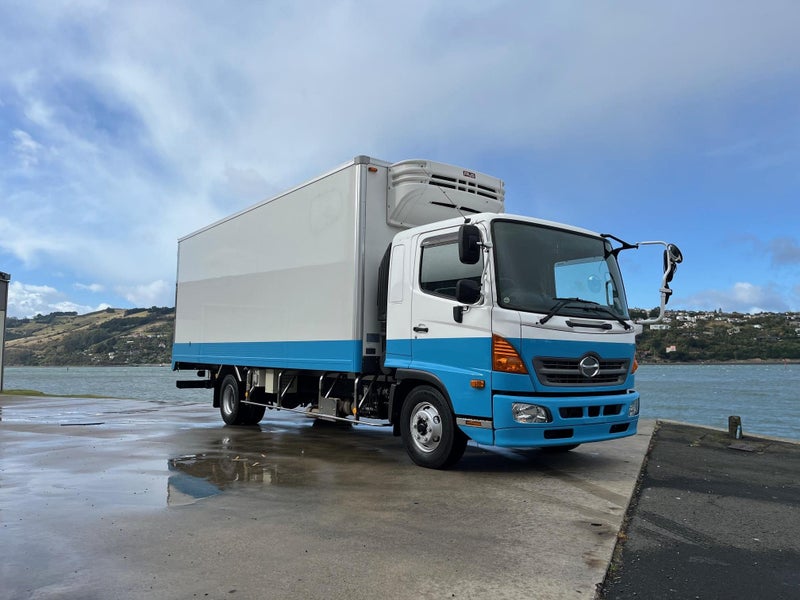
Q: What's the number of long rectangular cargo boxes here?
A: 1